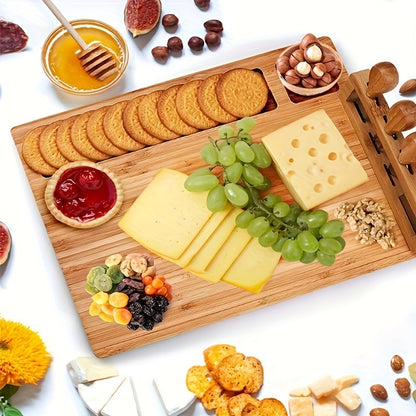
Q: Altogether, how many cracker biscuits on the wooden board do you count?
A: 12